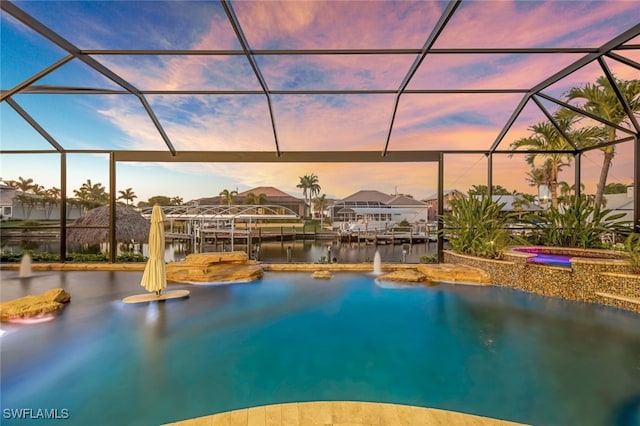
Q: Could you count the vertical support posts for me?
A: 6